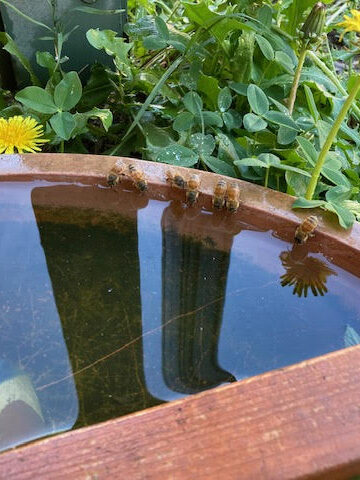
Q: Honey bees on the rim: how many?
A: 7